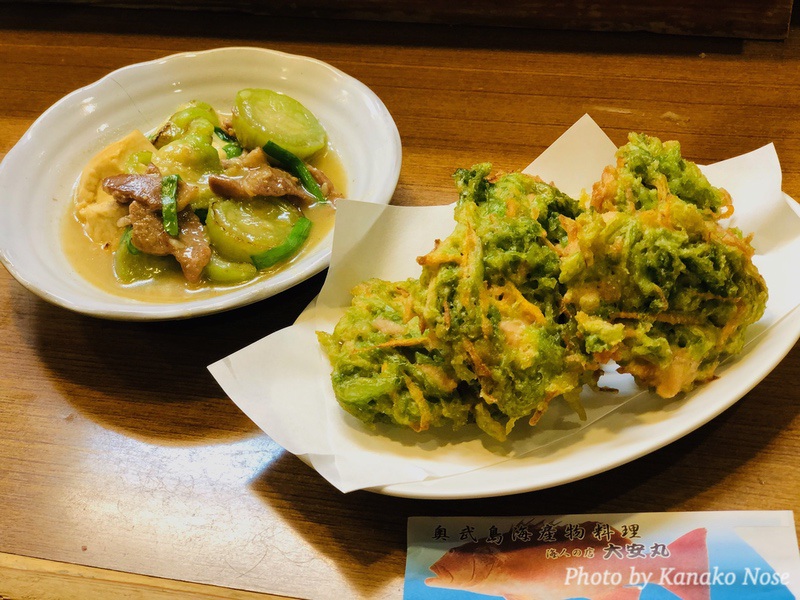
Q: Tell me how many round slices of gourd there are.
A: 2